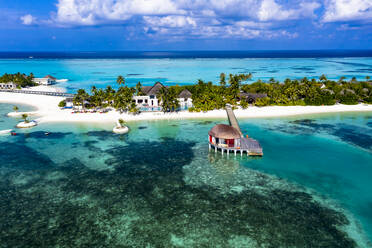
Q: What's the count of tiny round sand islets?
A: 3